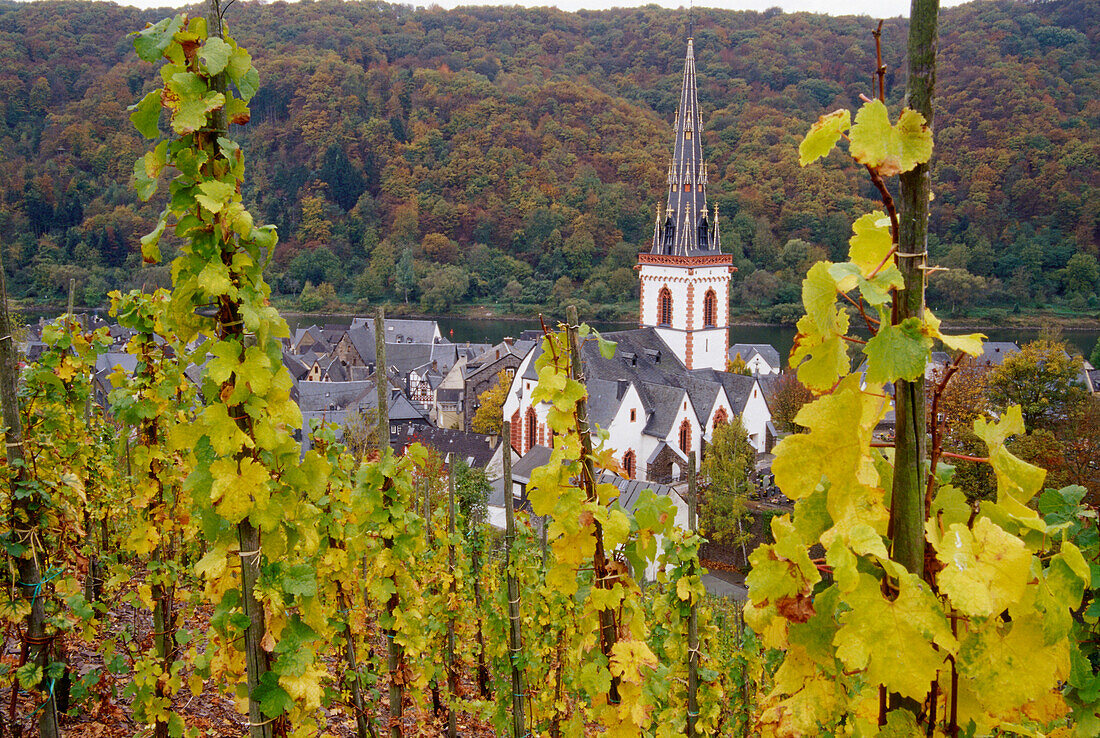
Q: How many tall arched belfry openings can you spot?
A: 2